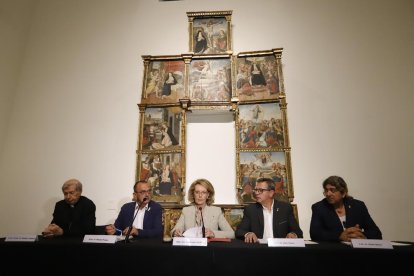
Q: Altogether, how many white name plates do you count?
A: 5